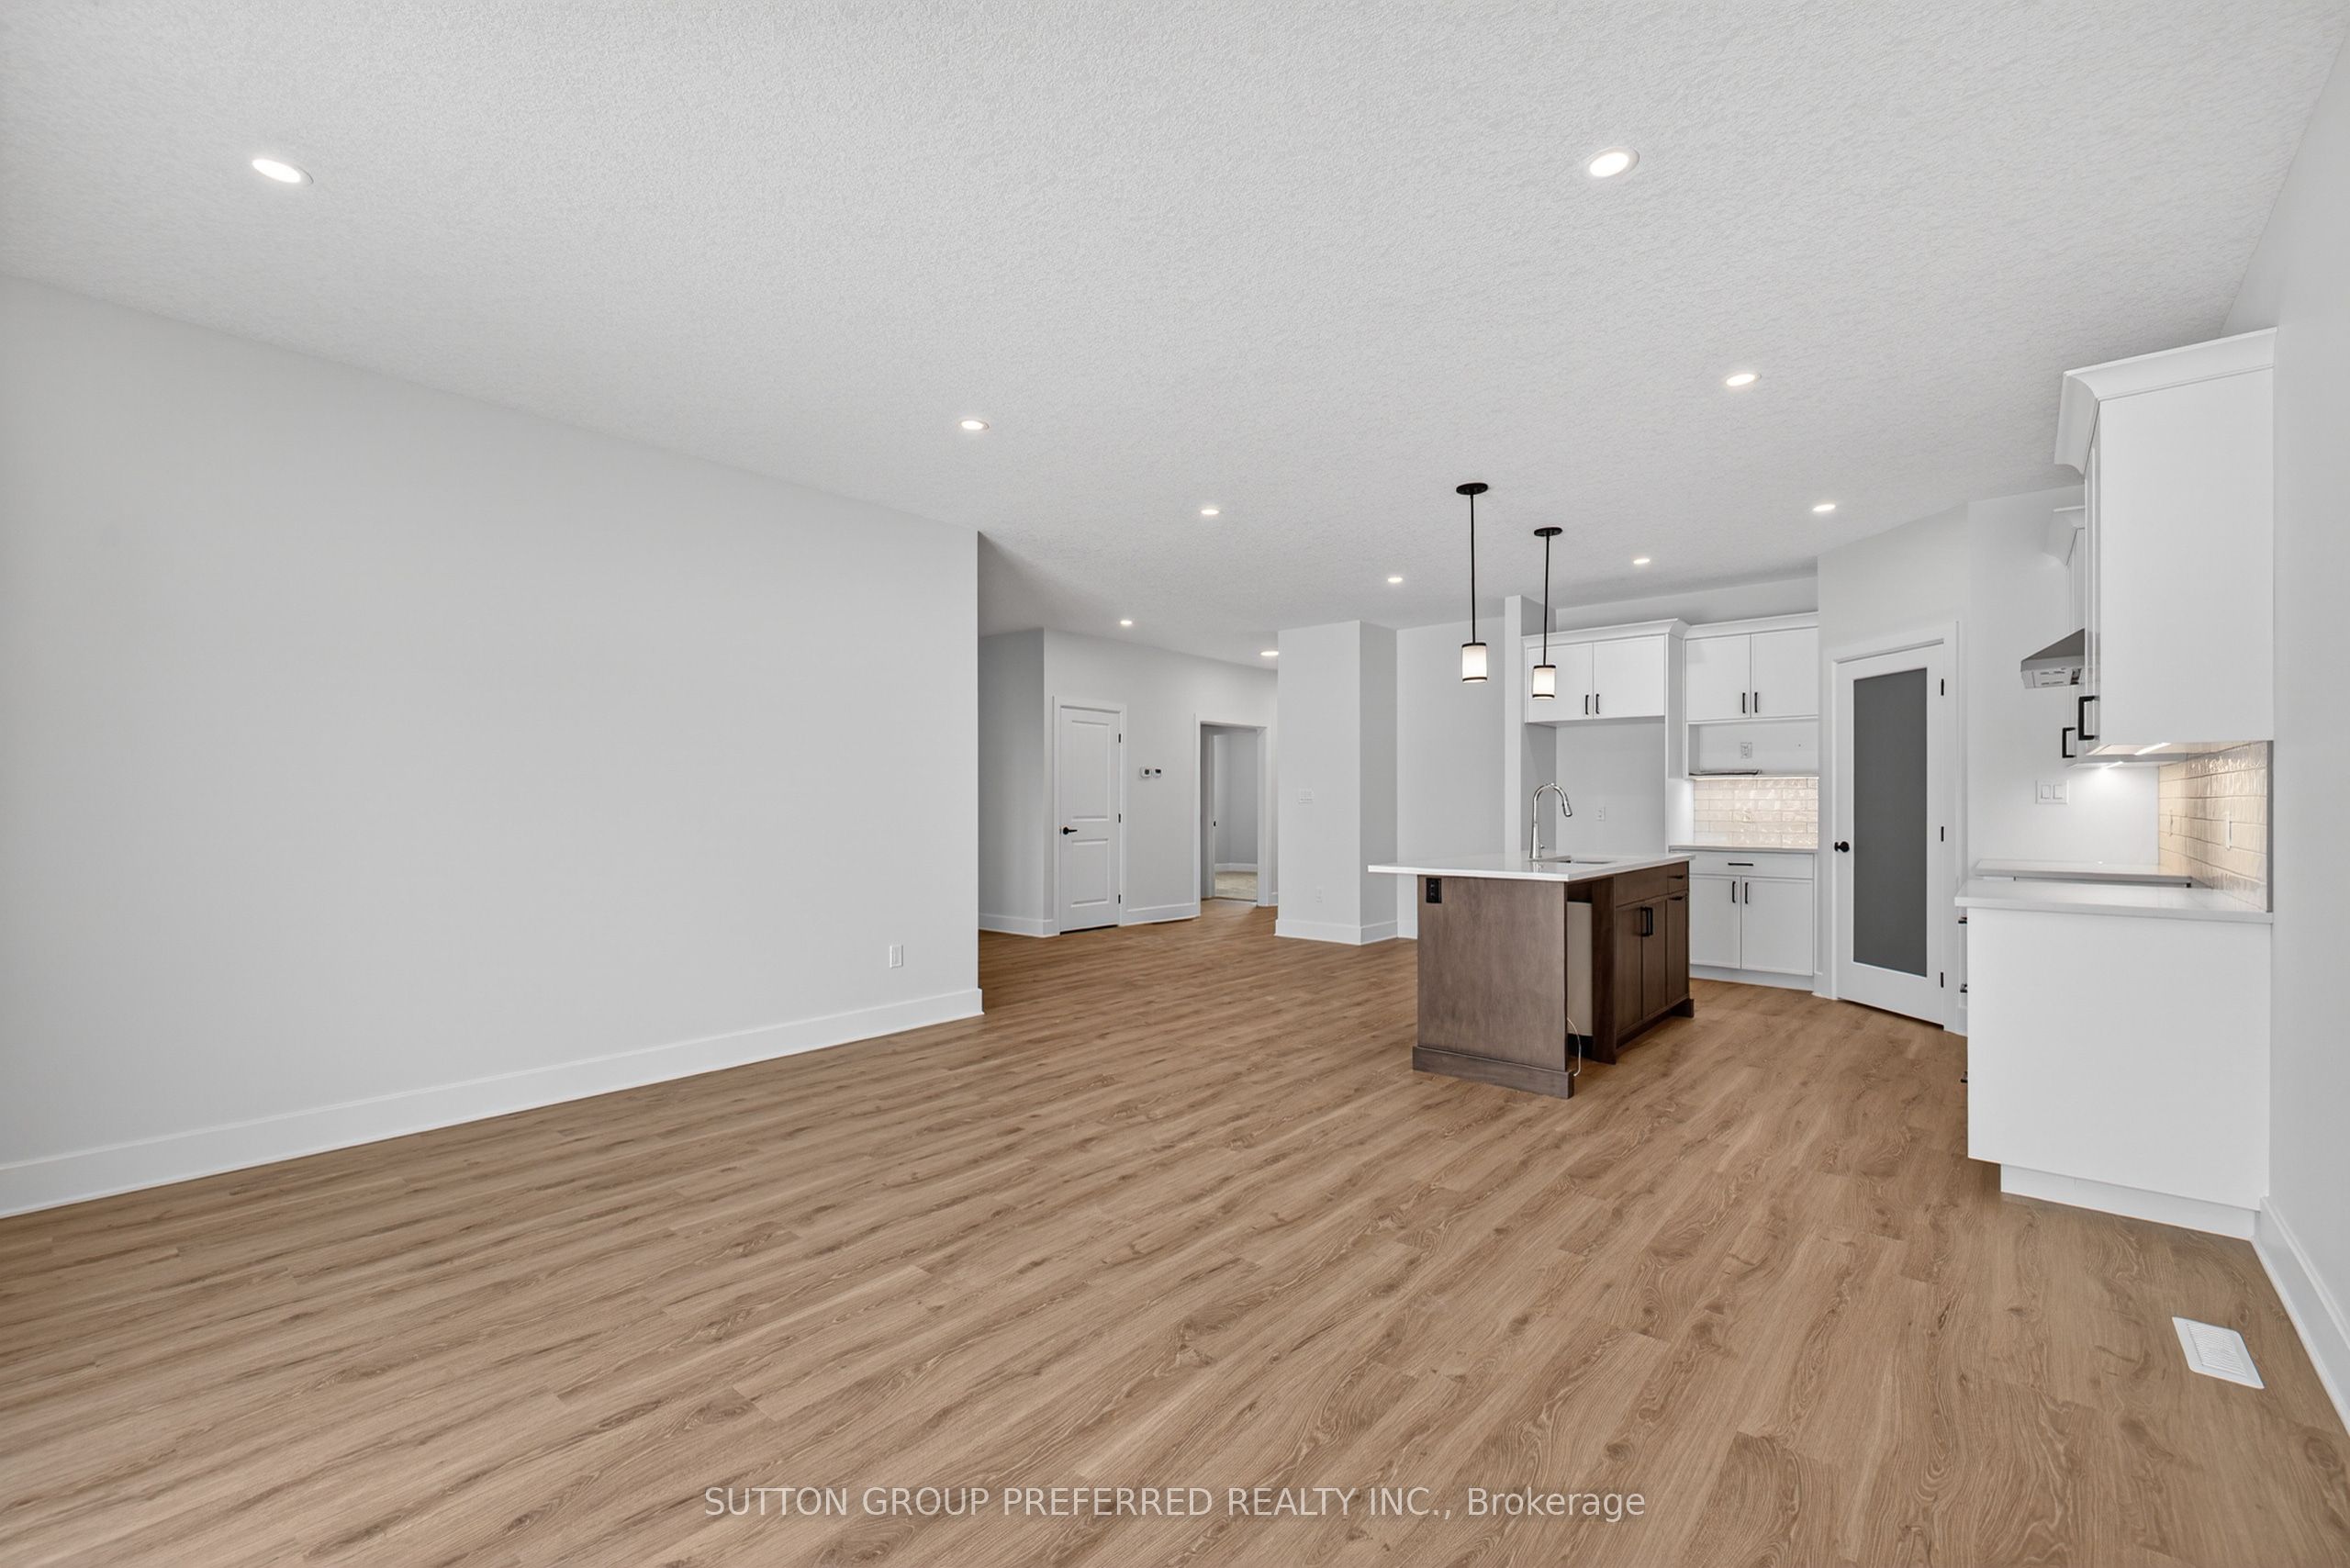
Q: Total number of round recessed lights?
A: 10